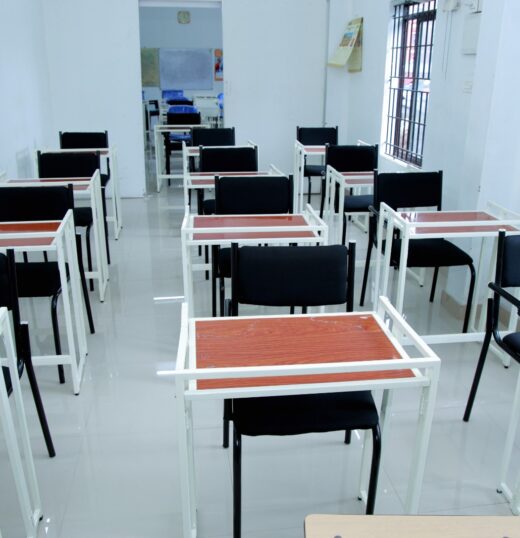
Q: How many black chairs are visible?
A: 13